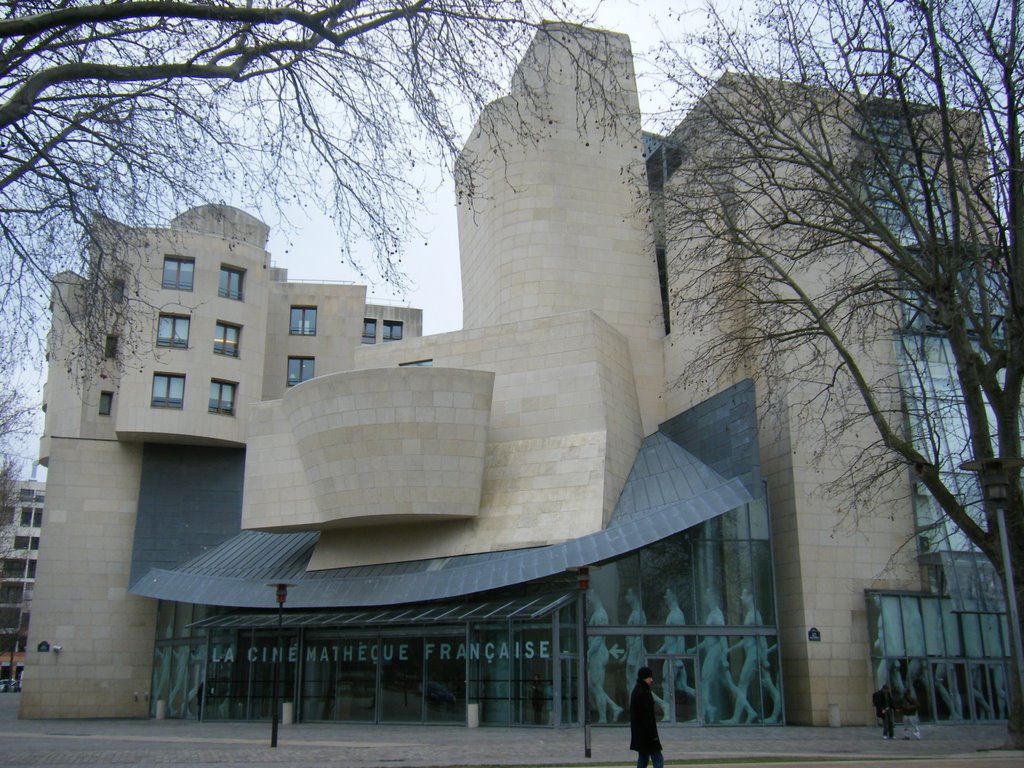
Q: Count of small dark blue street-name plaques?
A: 2